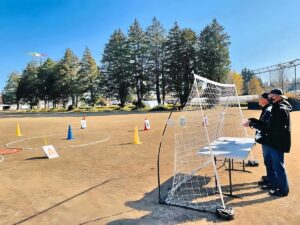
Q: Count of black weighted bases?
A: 2